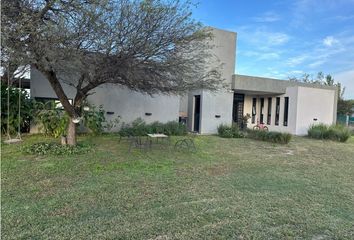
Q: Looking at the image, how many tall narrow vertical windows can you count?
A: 5